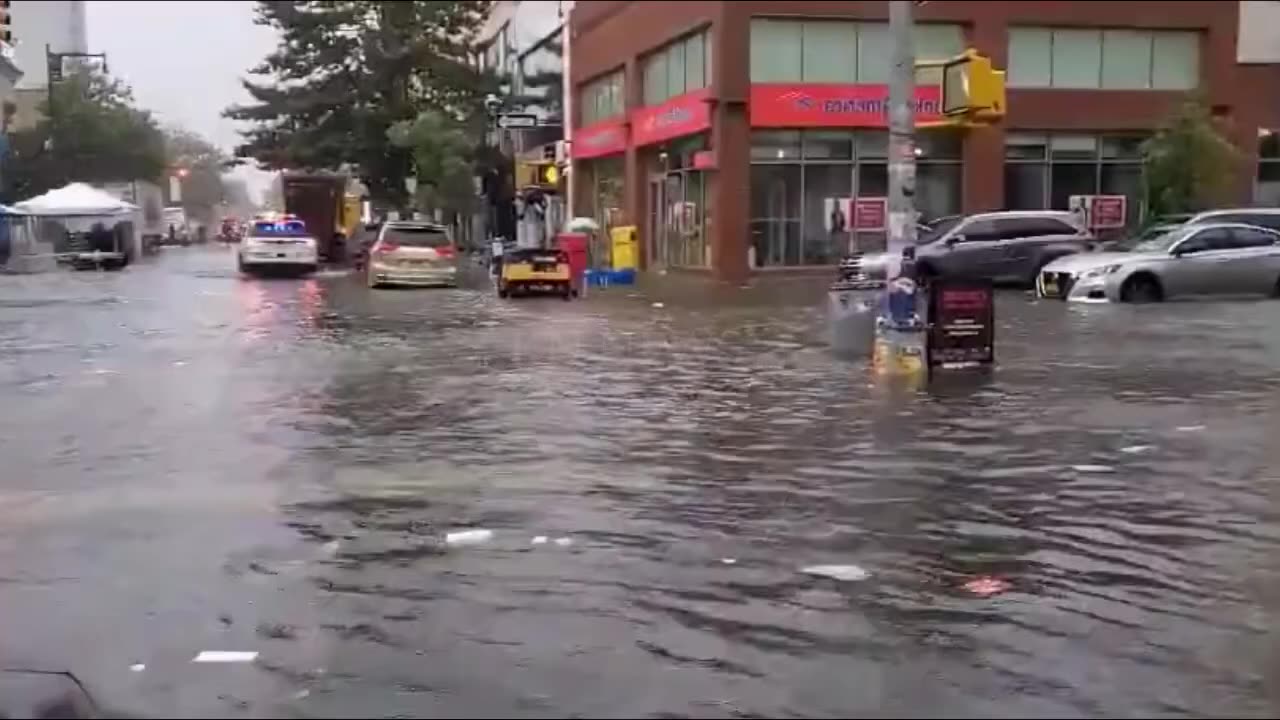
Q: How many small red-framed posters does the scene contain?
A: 2